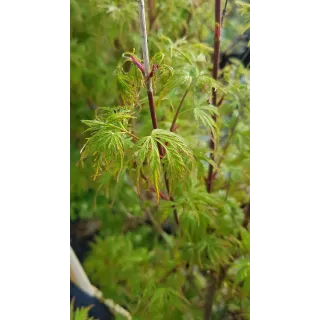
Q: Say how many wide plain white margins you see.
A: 2